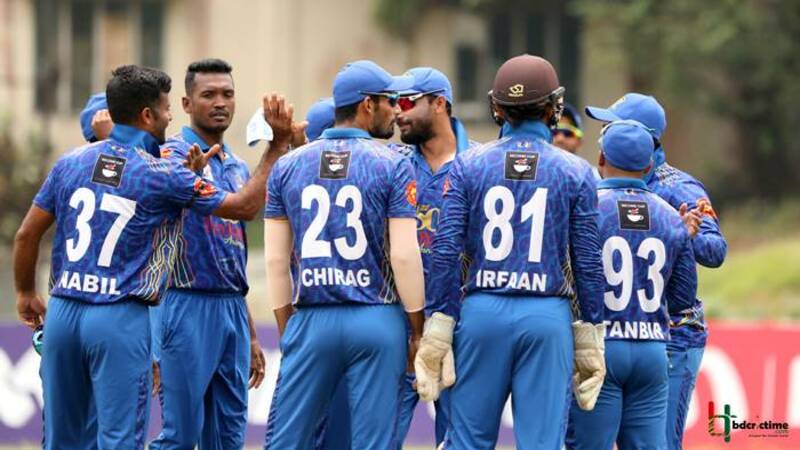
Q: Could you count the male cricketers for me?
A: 10